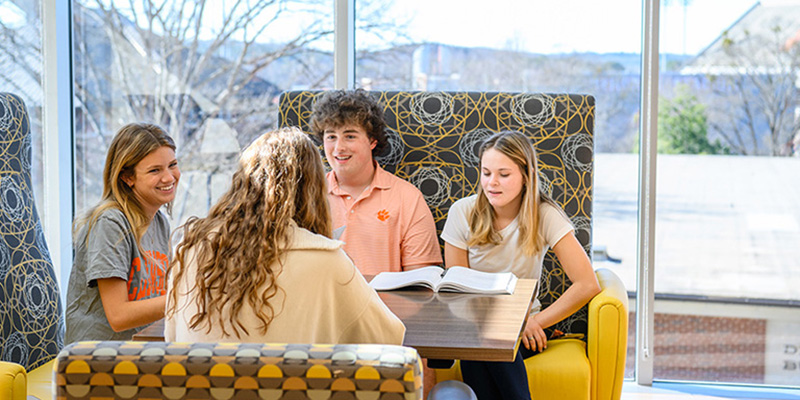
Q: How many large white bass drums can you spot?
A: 0